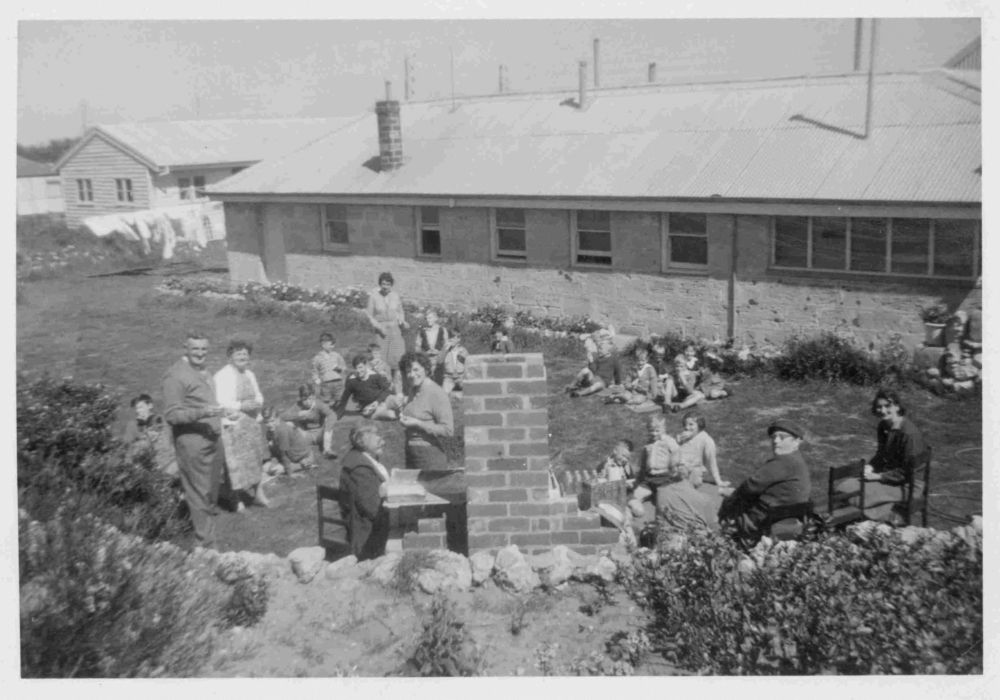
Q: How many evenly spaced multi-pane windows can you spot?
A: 5